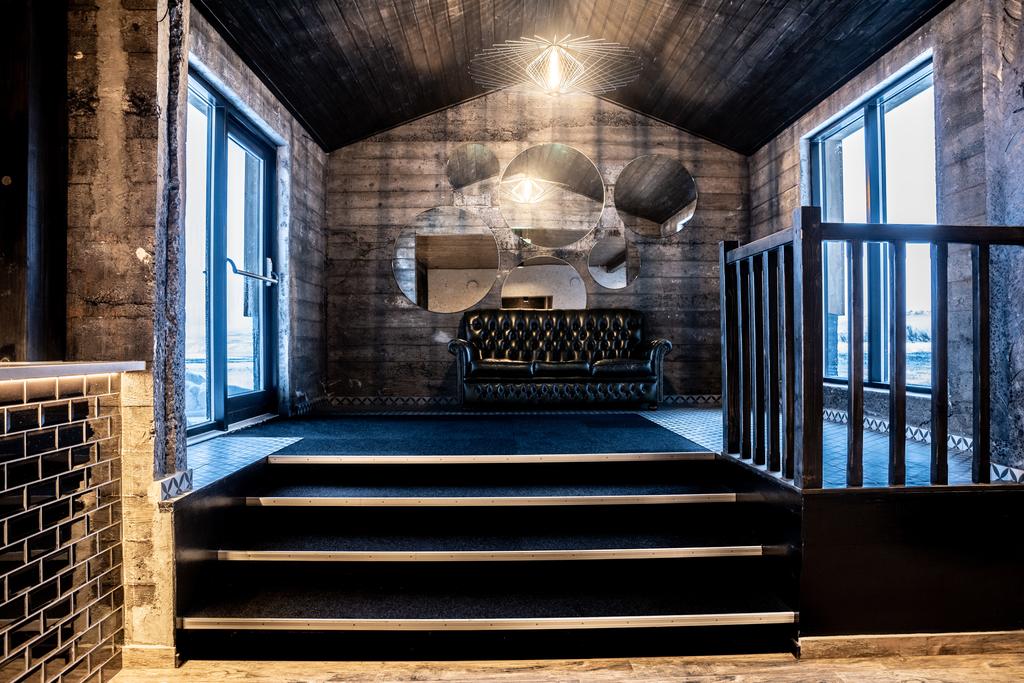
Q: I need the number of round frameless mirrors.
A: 6